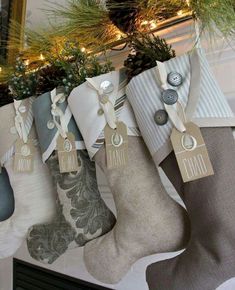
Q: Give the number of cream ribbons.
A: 4